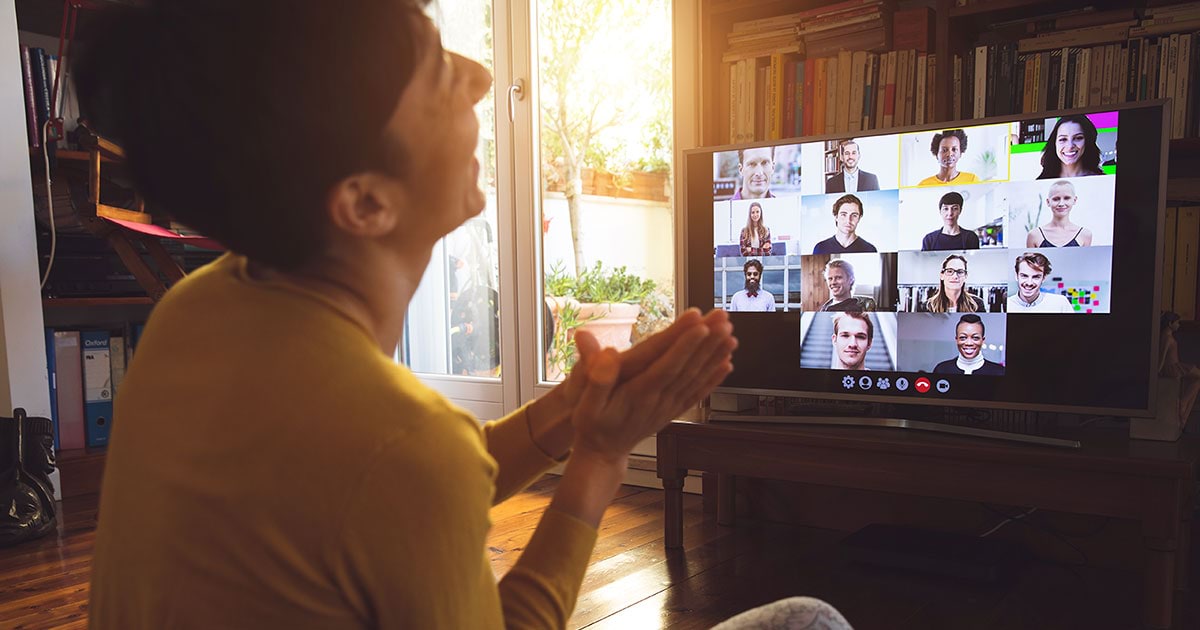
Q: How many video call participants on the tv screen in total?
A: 14